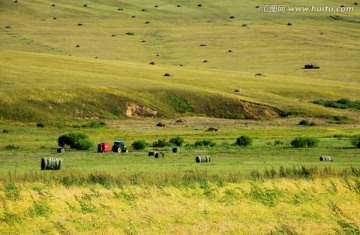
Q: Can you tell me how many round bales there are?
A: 7